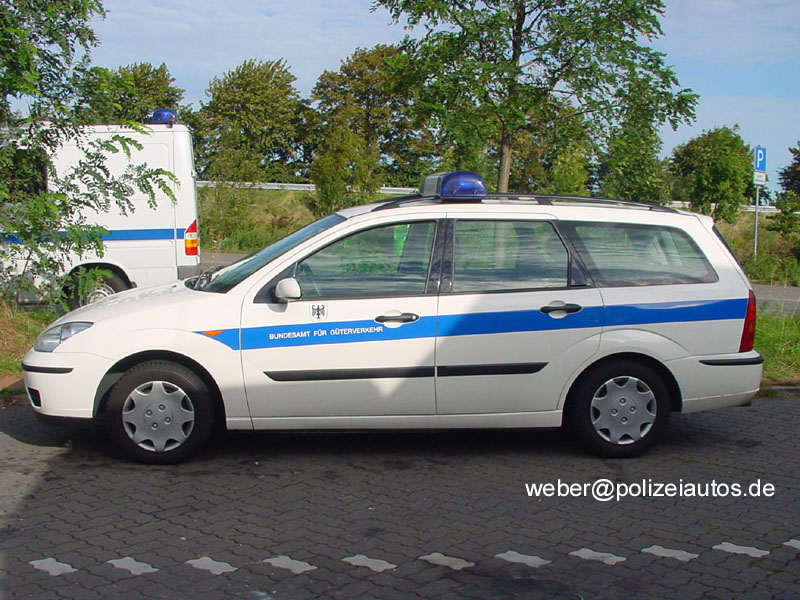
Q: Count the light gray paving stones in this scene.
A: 11